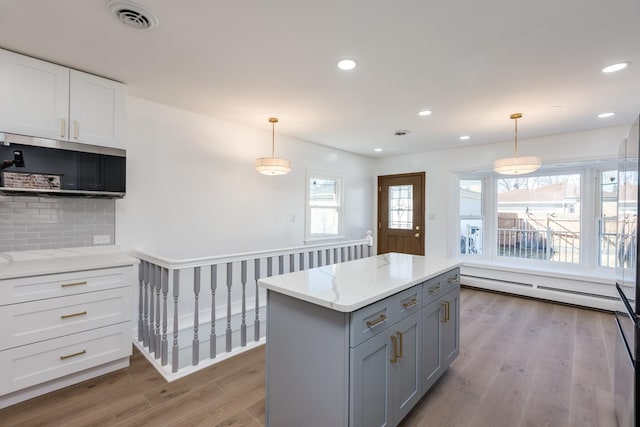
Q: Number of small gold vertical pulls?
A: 6